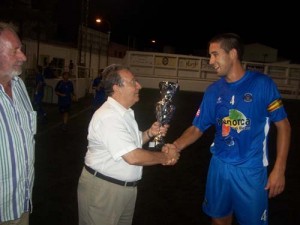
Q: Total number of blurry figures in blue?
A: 3